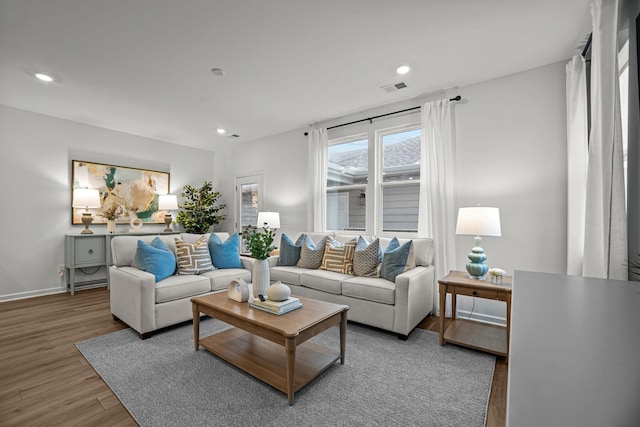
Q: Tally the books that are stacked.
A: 2